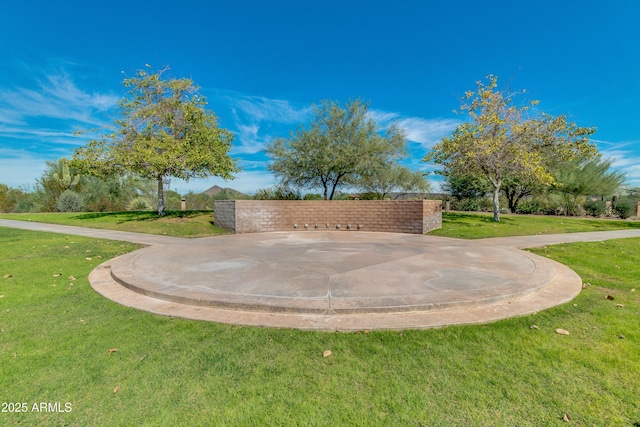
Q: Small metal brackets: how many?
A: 7